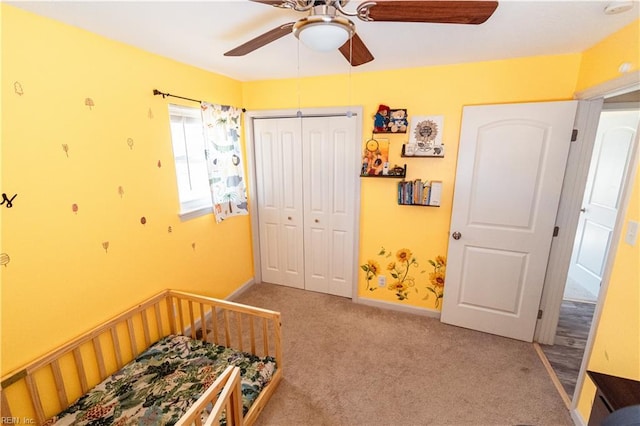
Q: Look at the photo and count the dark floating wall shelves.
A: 4